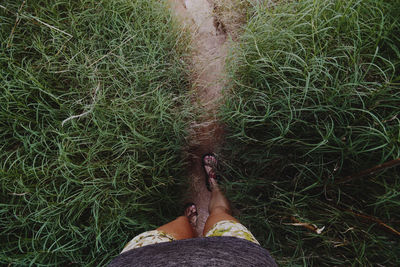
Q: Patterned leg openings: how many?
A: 2